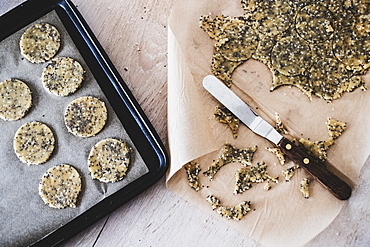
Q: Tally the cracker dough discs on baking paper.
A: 7